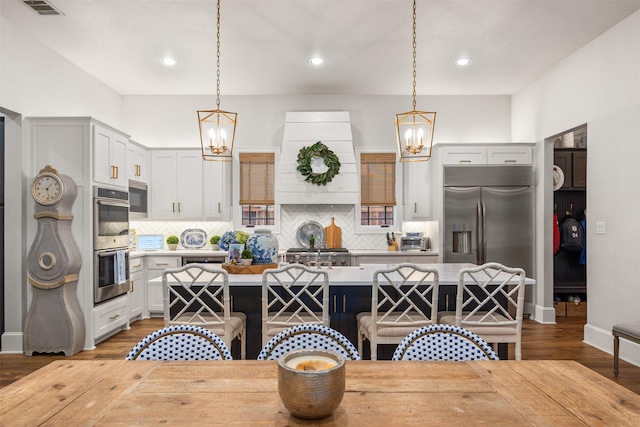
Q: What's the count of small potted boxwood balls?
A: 3